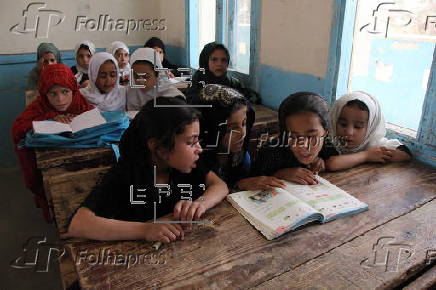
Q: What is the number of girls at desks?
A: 12